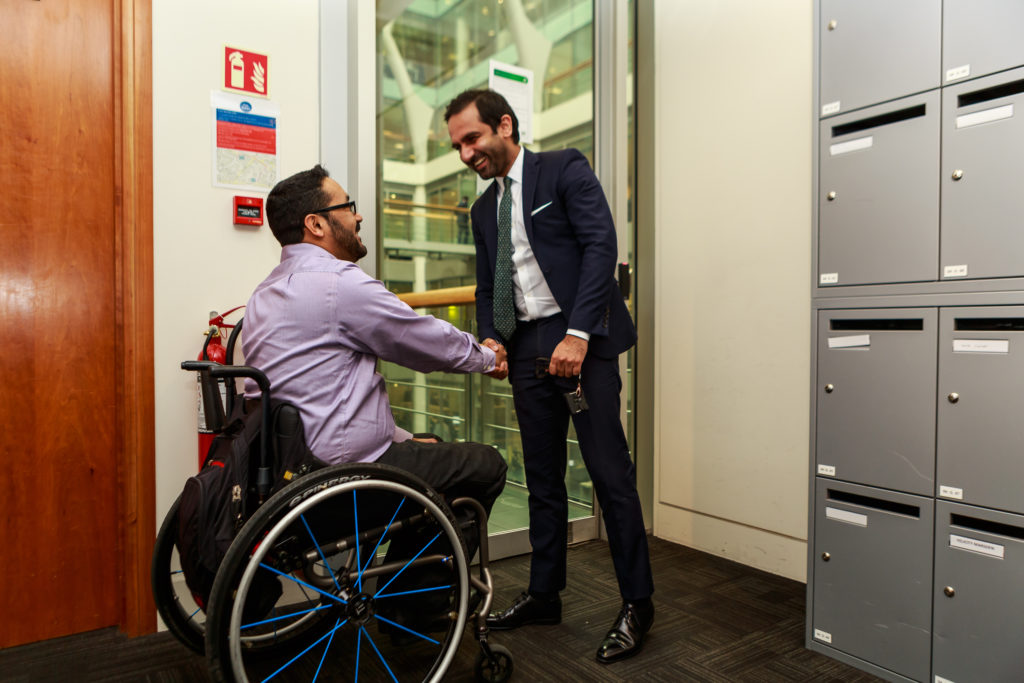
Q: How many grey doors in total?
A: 8